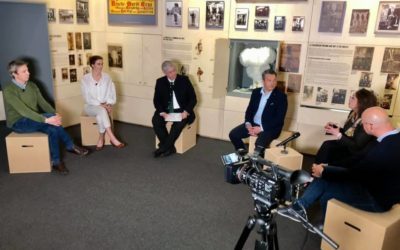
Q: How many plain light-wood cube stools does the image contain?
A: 6